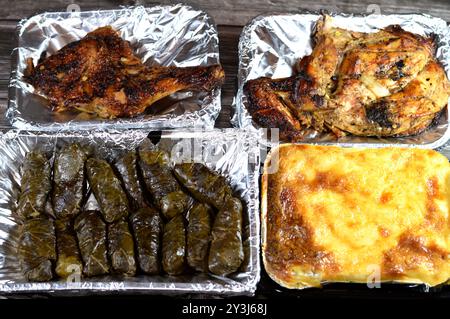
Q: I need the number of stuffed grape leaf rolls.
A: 14